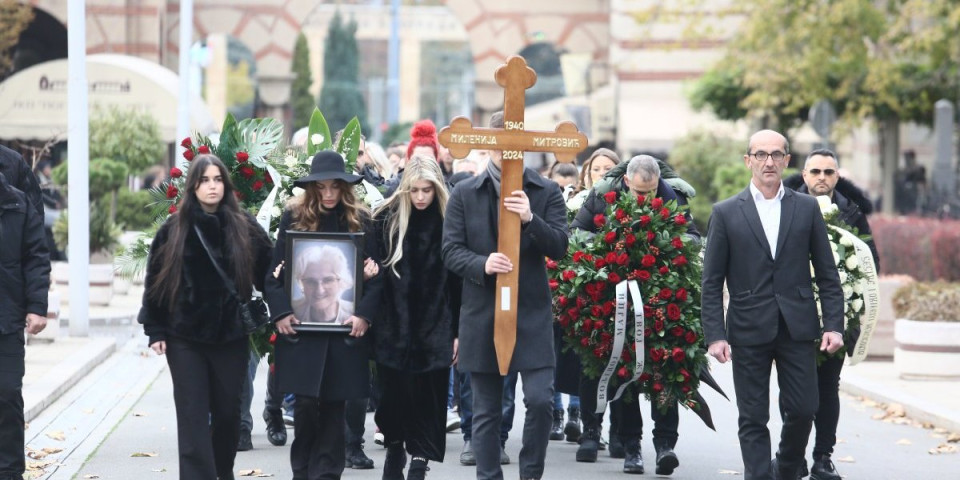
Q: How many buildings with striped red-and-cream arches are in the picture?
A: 1